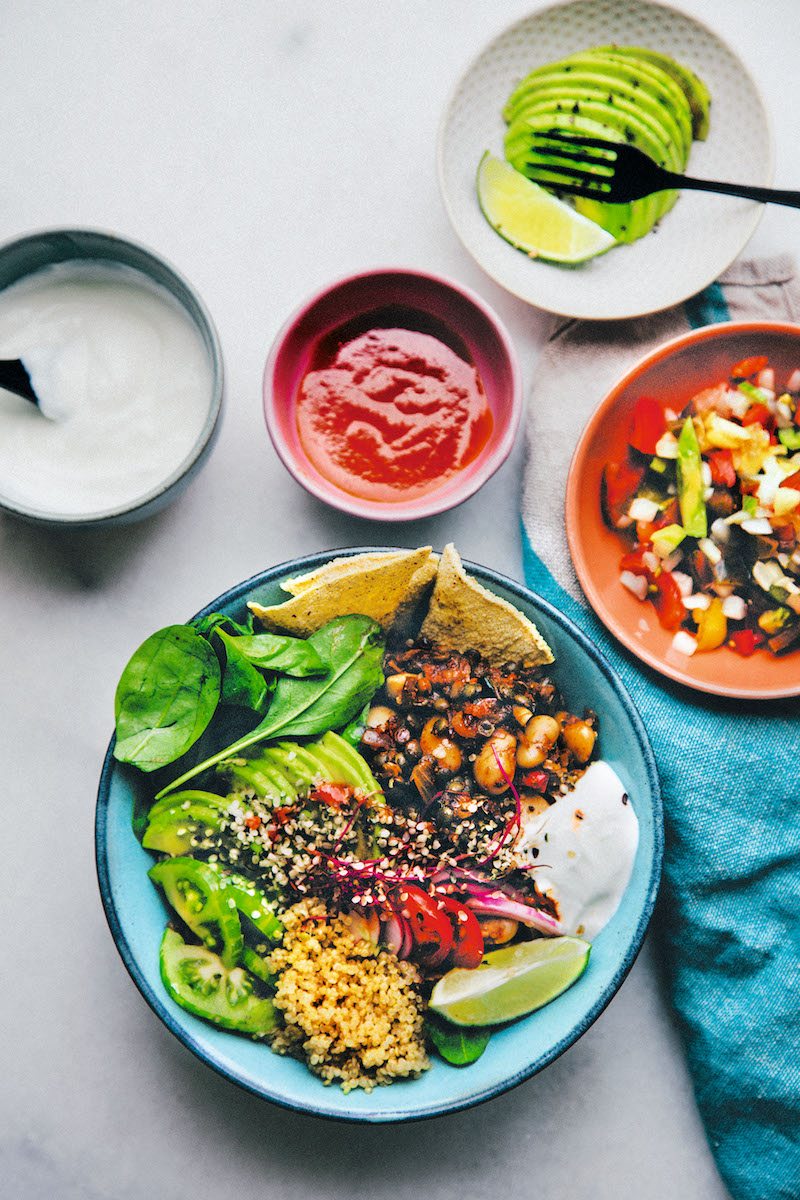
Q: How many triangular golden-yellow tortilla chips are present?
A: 3